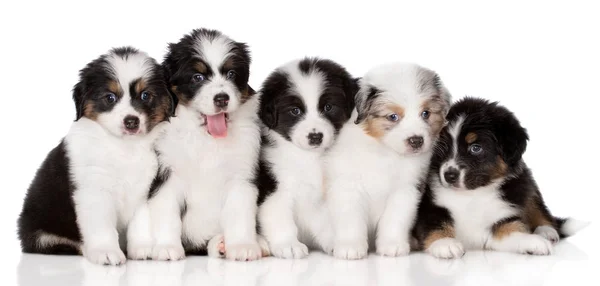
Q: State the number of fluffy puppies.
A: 5